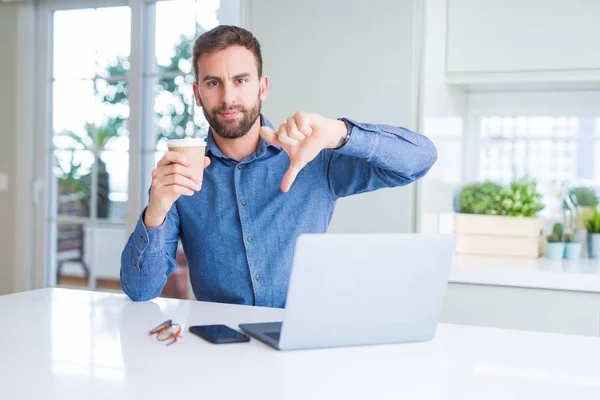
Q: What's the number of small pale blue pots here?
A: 2